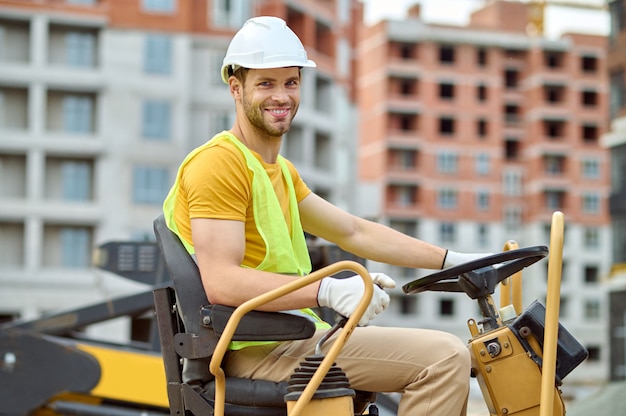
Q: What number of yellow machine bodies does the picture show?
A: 2